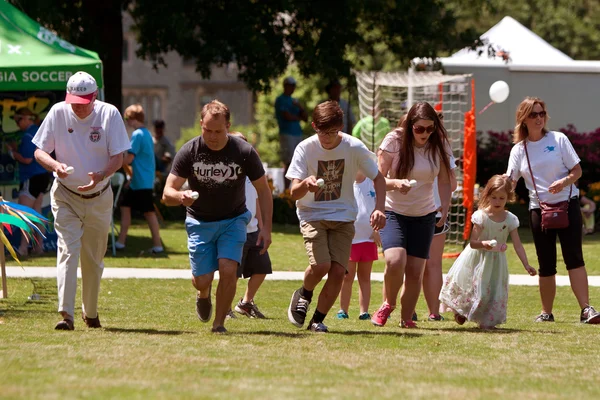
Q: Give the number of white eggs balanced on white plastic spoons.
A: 5